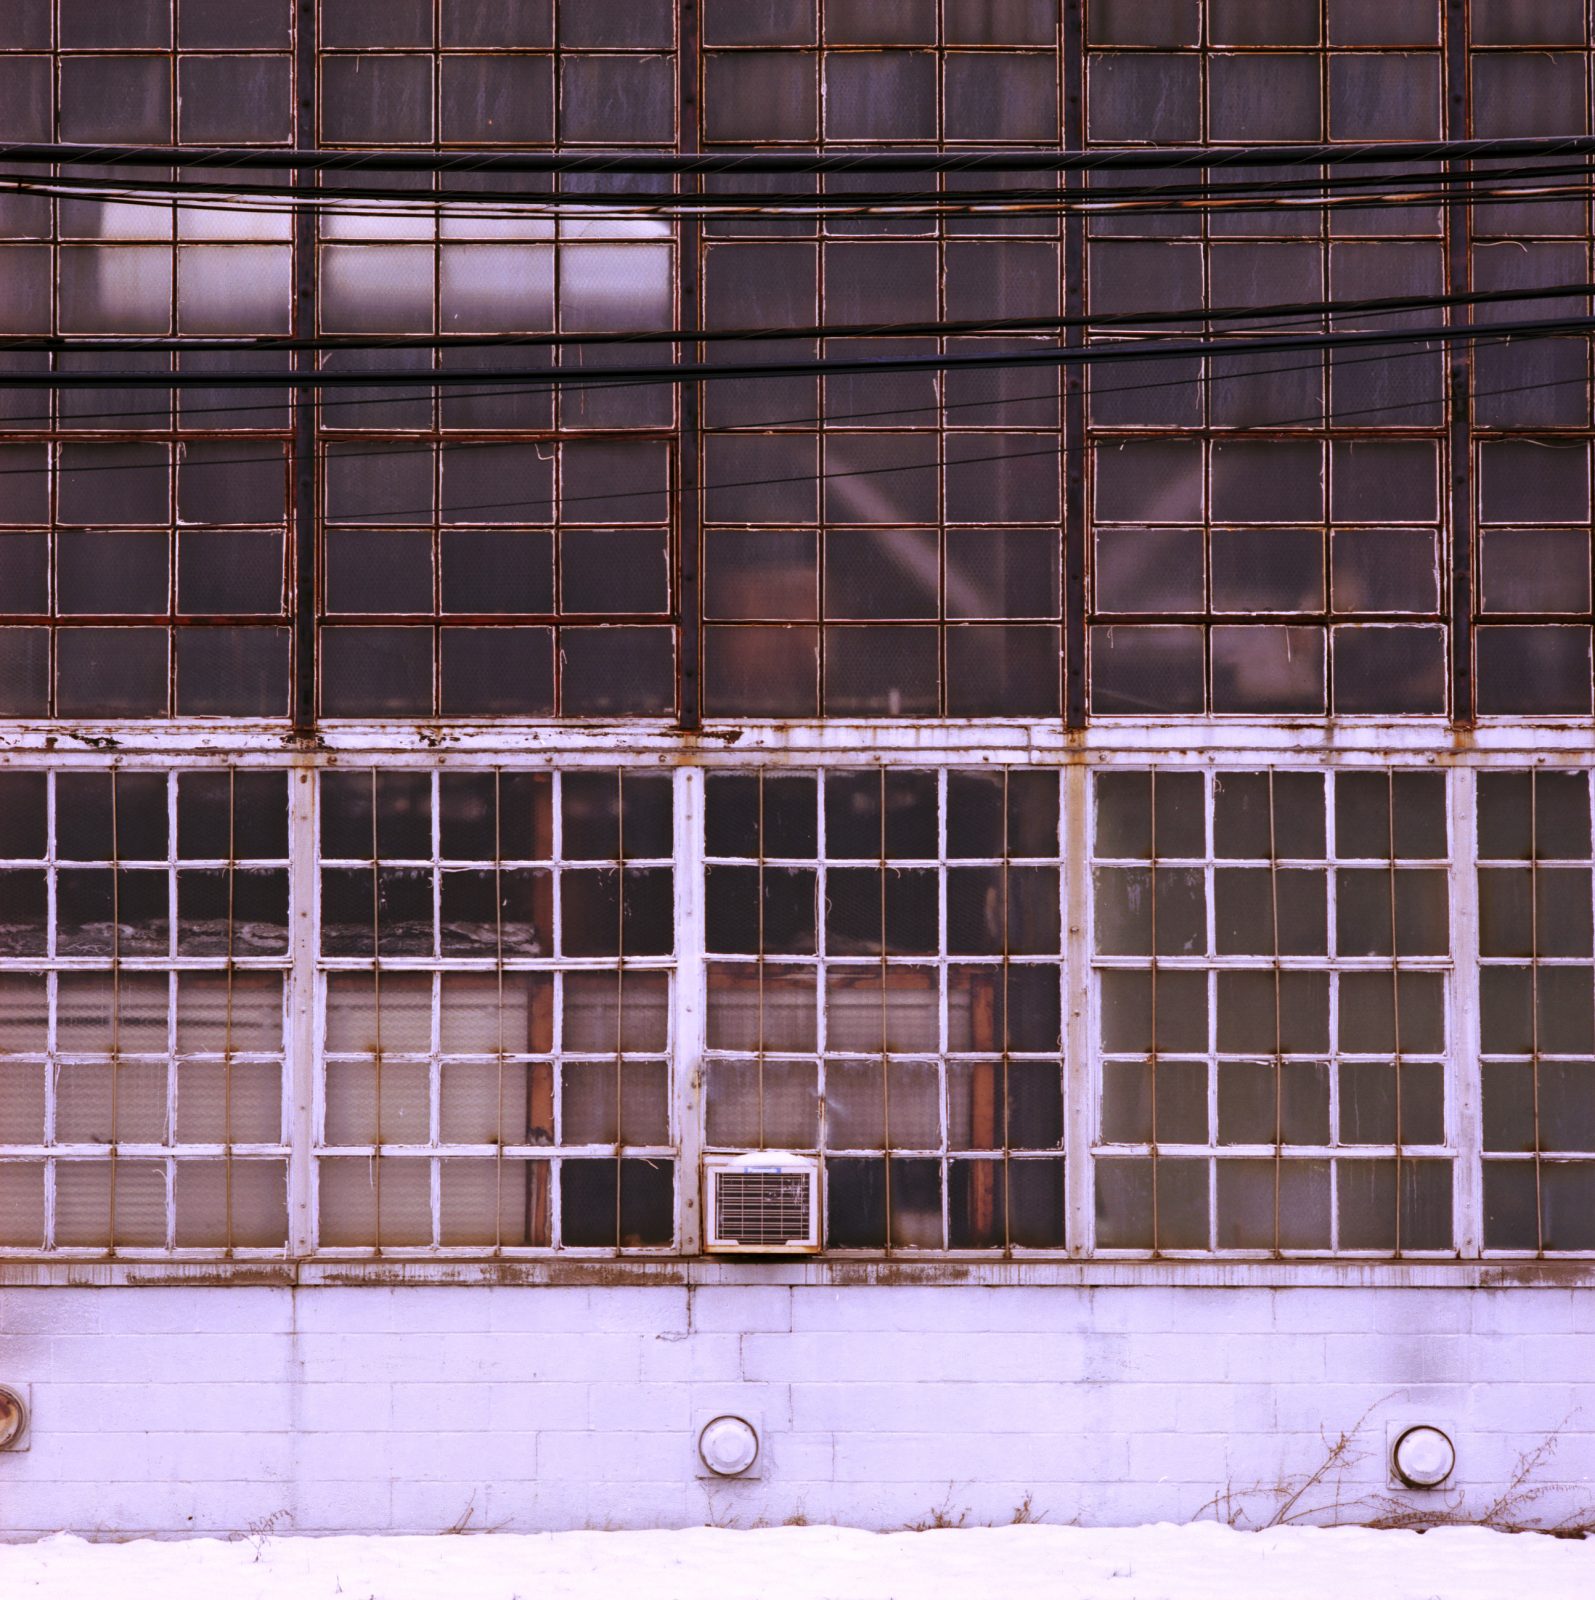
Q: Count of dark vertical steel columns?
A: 4